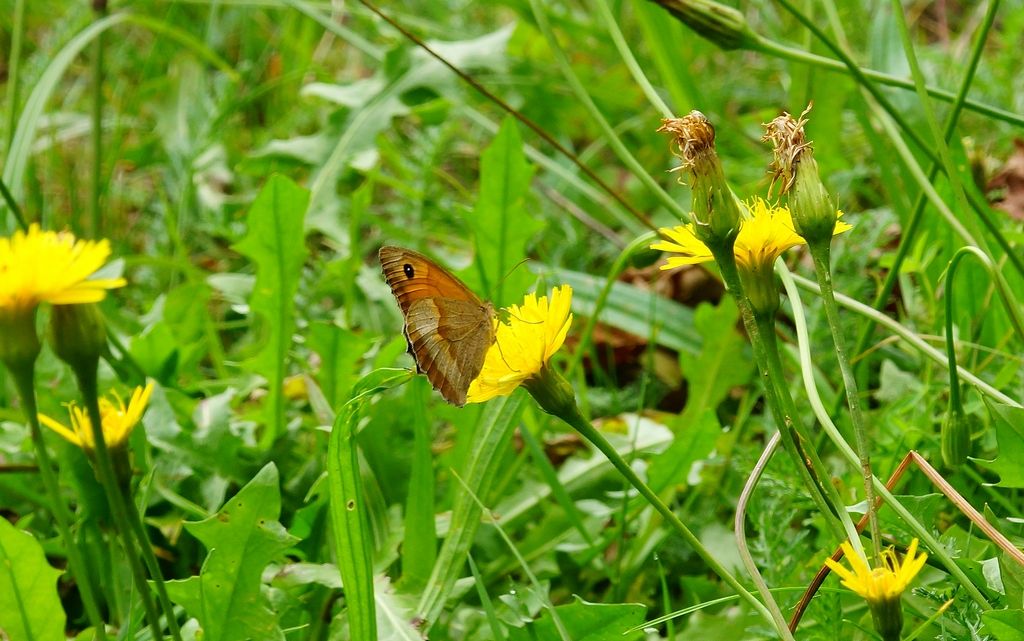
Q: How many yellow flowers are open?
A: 5